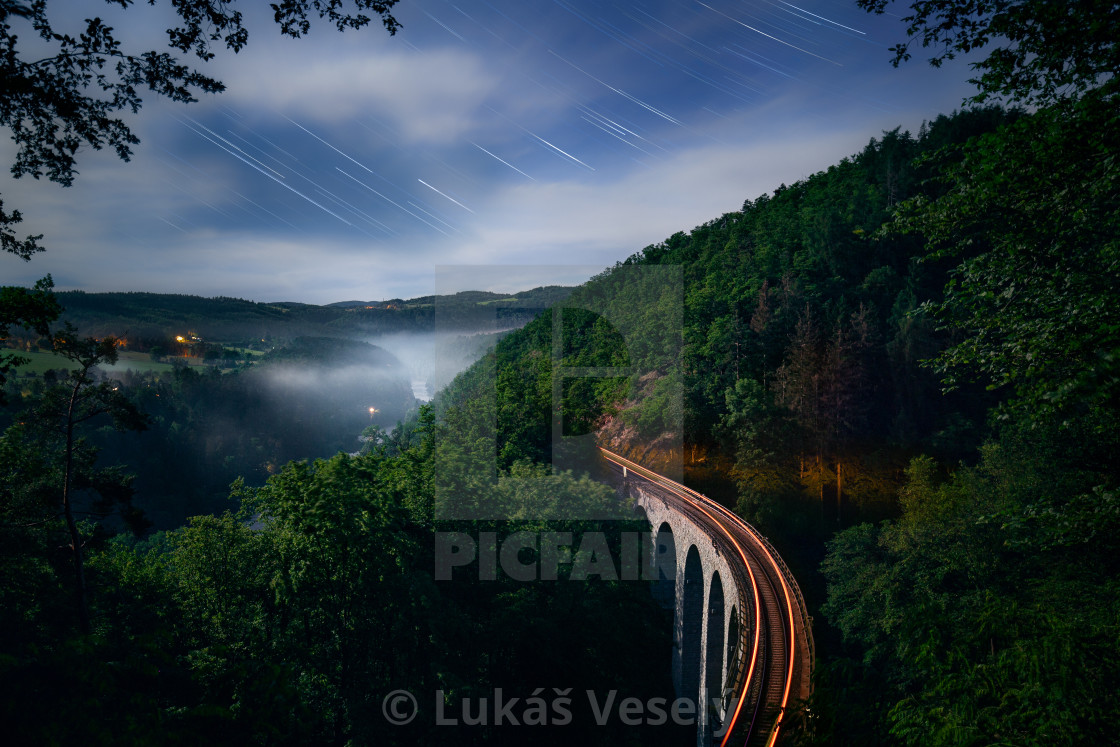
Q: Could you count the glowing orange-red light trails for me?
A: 2